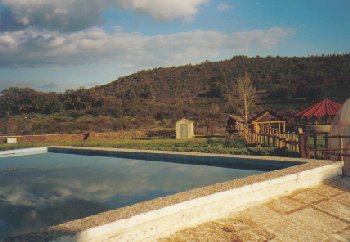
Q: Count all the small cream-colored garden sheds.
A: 1